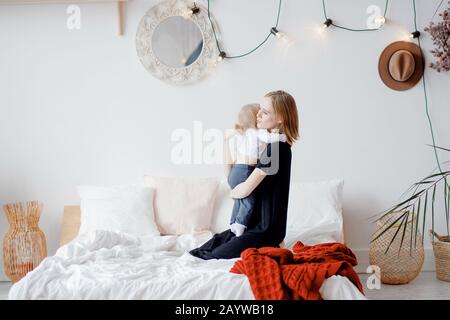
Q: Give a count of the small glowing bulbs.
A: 6